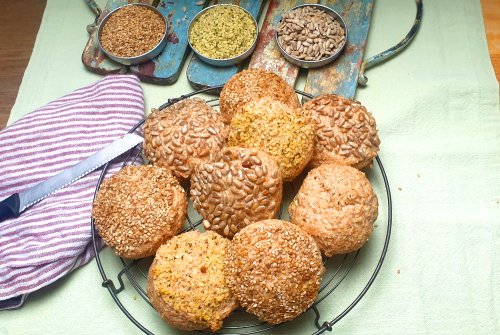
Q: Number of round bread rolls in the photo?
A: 9